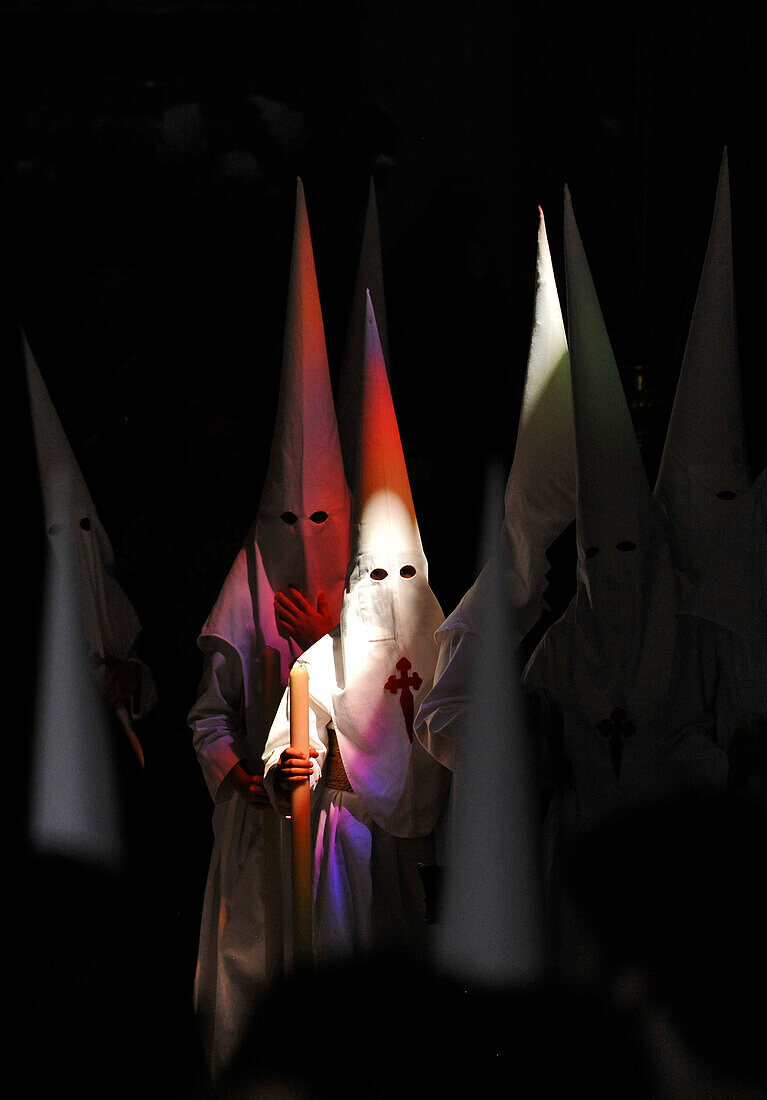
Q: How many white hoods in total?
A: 9